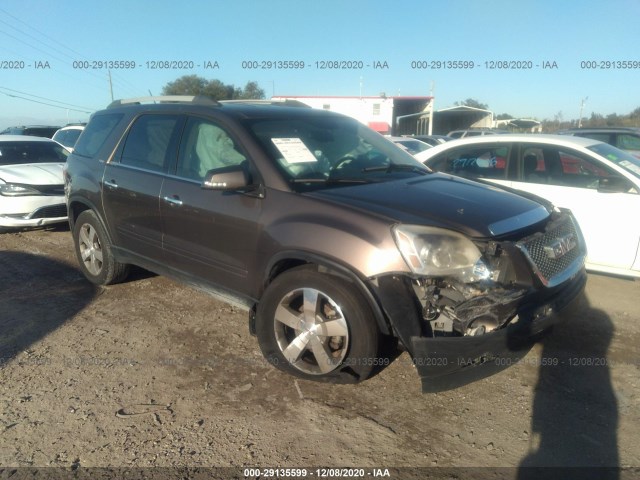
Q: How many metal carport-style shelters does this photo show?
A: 2